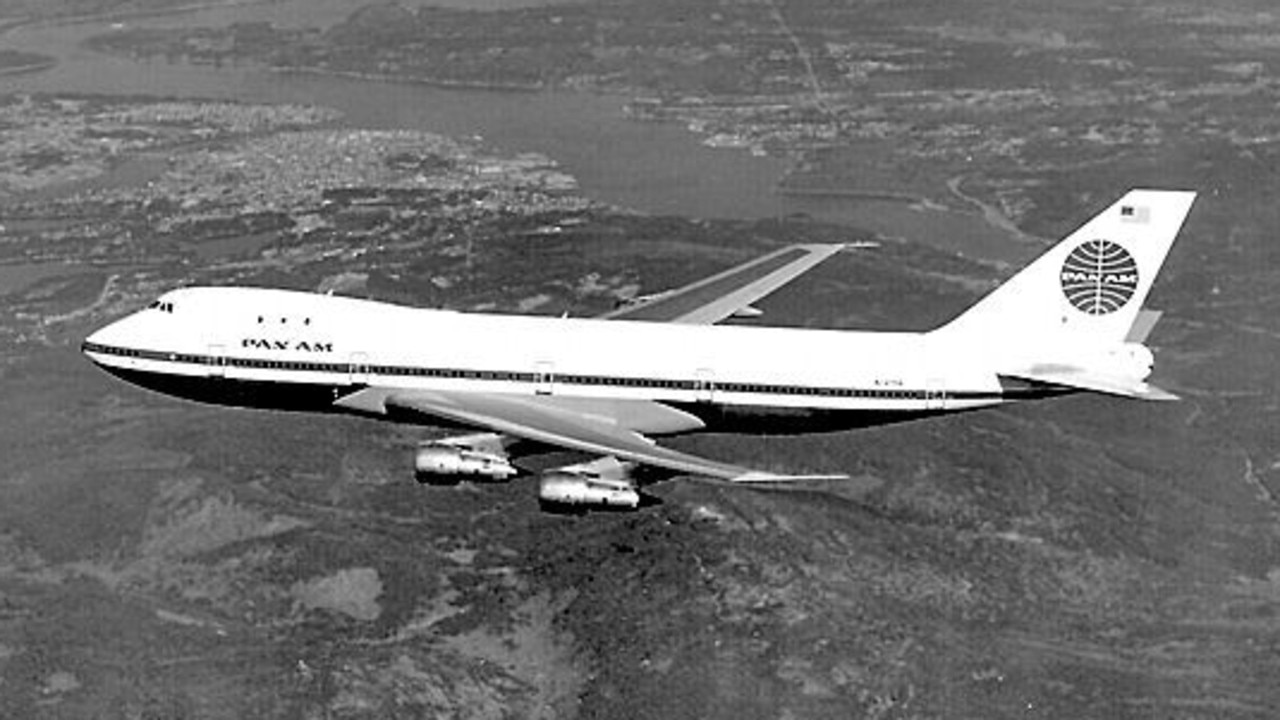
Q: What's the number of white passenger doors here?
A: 5